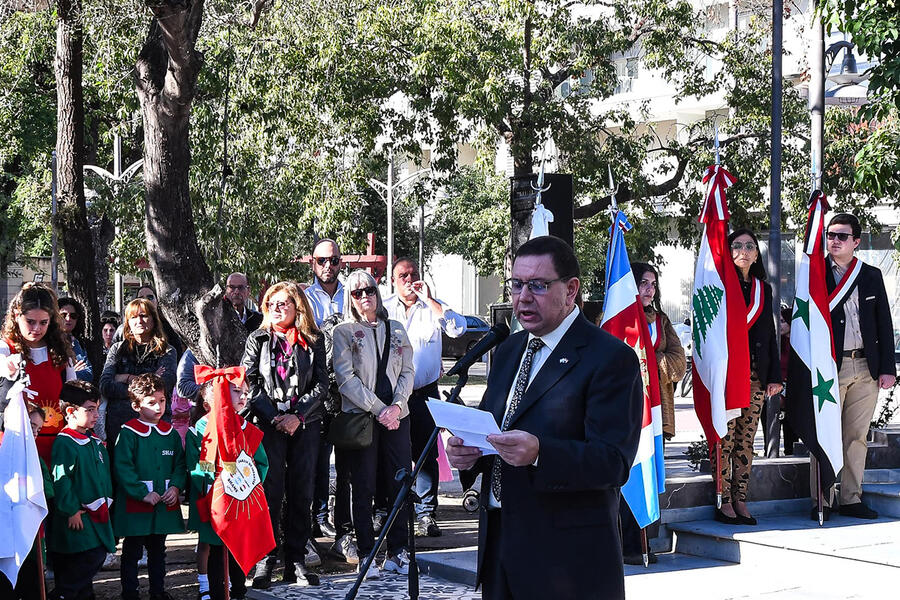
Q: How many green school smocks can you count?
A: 4